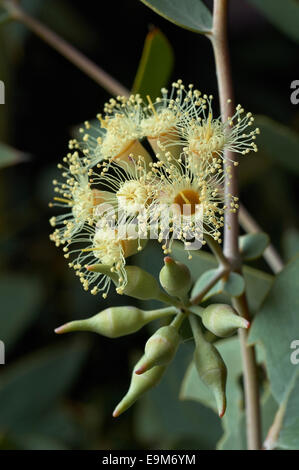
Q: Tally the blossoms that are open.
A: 7